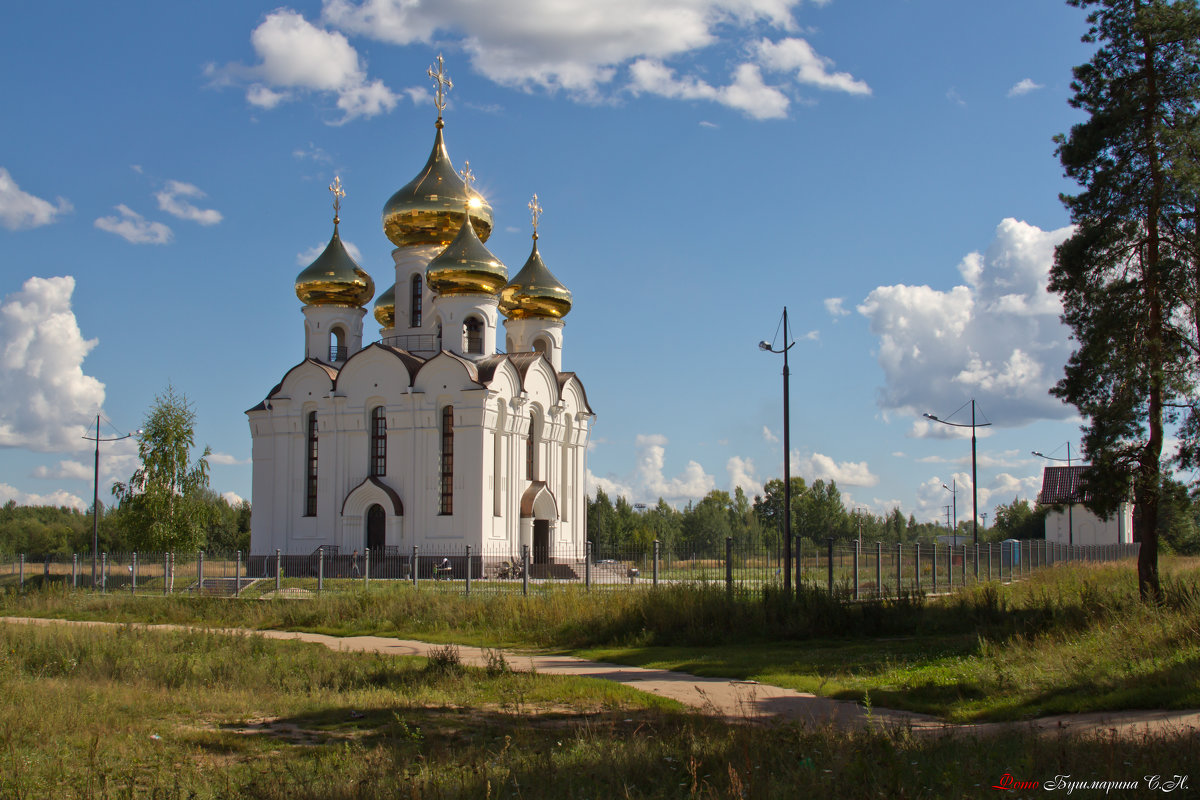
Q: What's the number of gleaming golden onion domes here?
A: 5